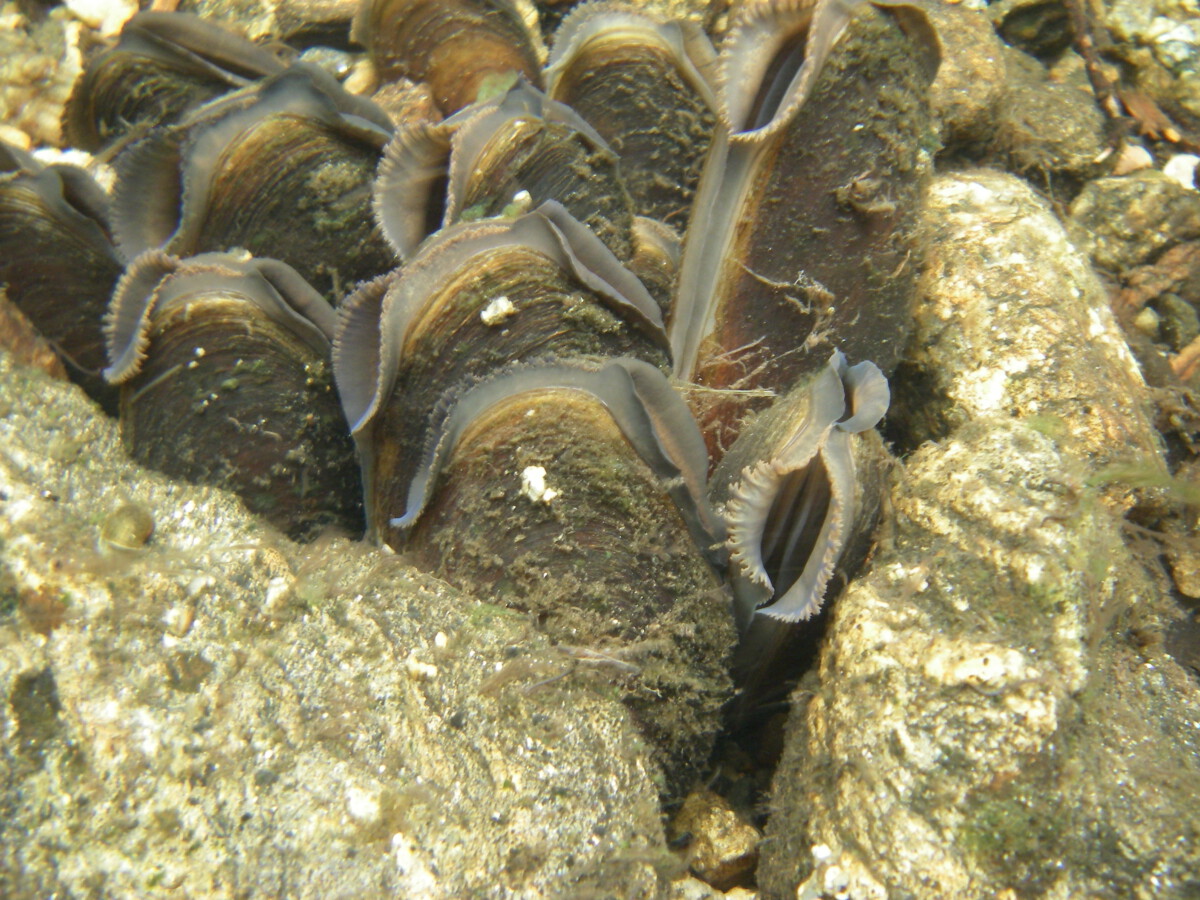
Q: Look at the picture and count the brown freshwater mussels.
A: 12